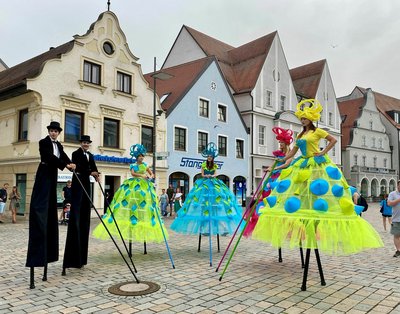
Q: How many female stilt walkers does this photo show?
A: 4